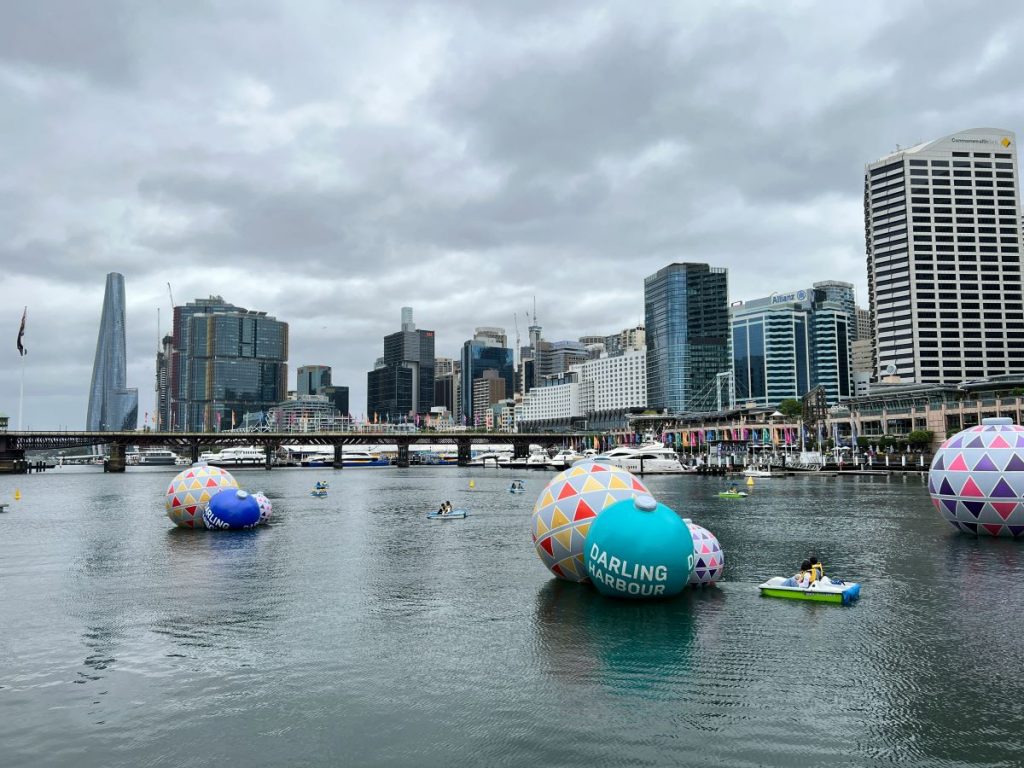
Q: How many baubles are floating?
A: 7